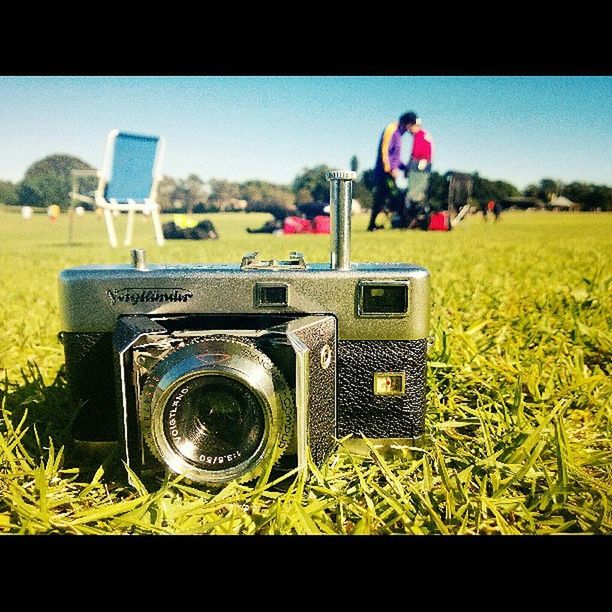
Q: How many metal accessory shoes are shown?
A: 1